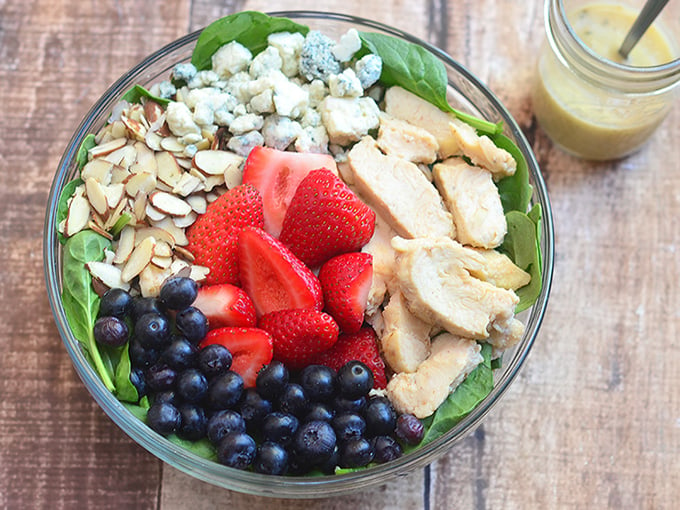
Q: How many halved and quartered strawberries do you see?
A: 9